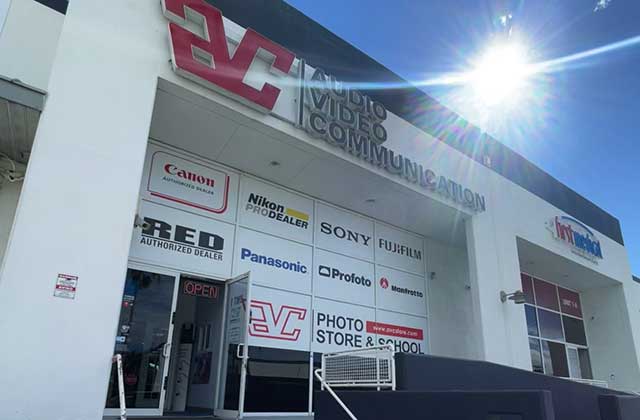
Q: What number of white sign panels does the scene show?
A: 11